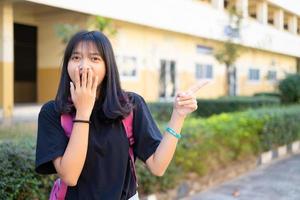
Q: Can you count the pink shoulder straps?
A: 2